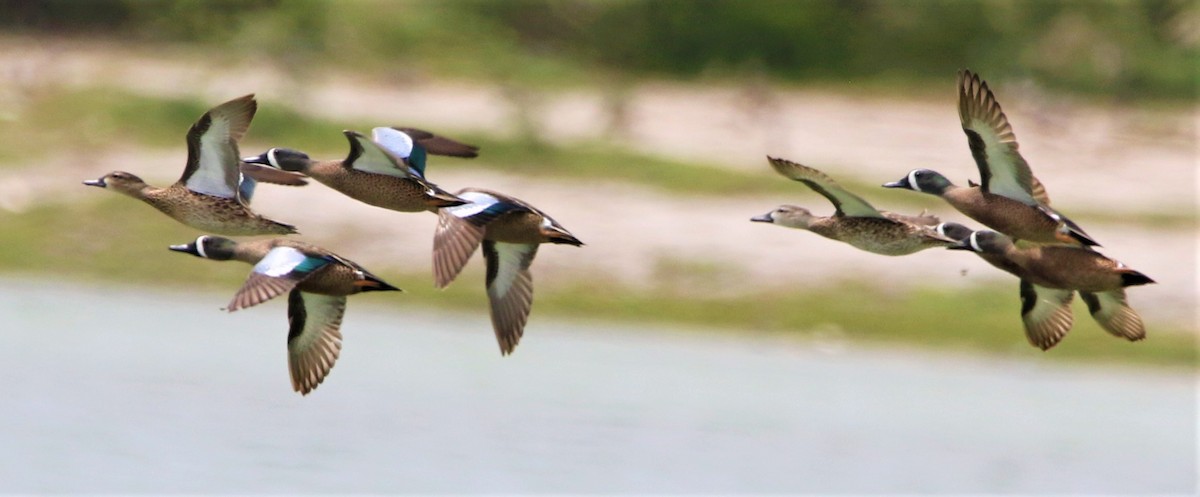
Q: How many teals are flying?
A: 8